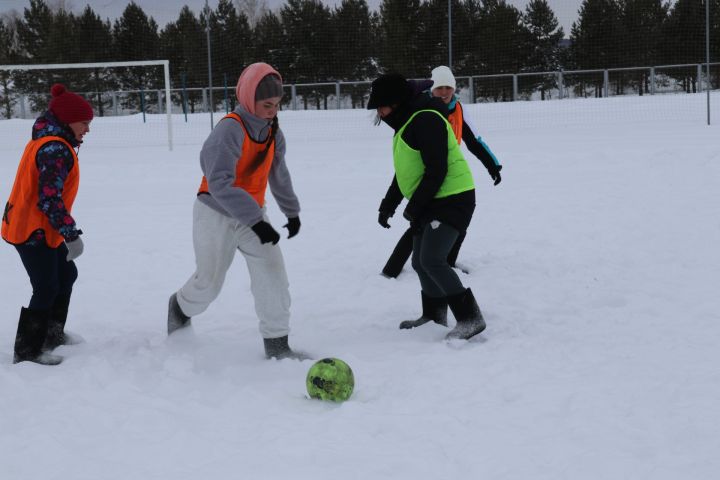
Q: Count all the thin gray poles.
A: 3